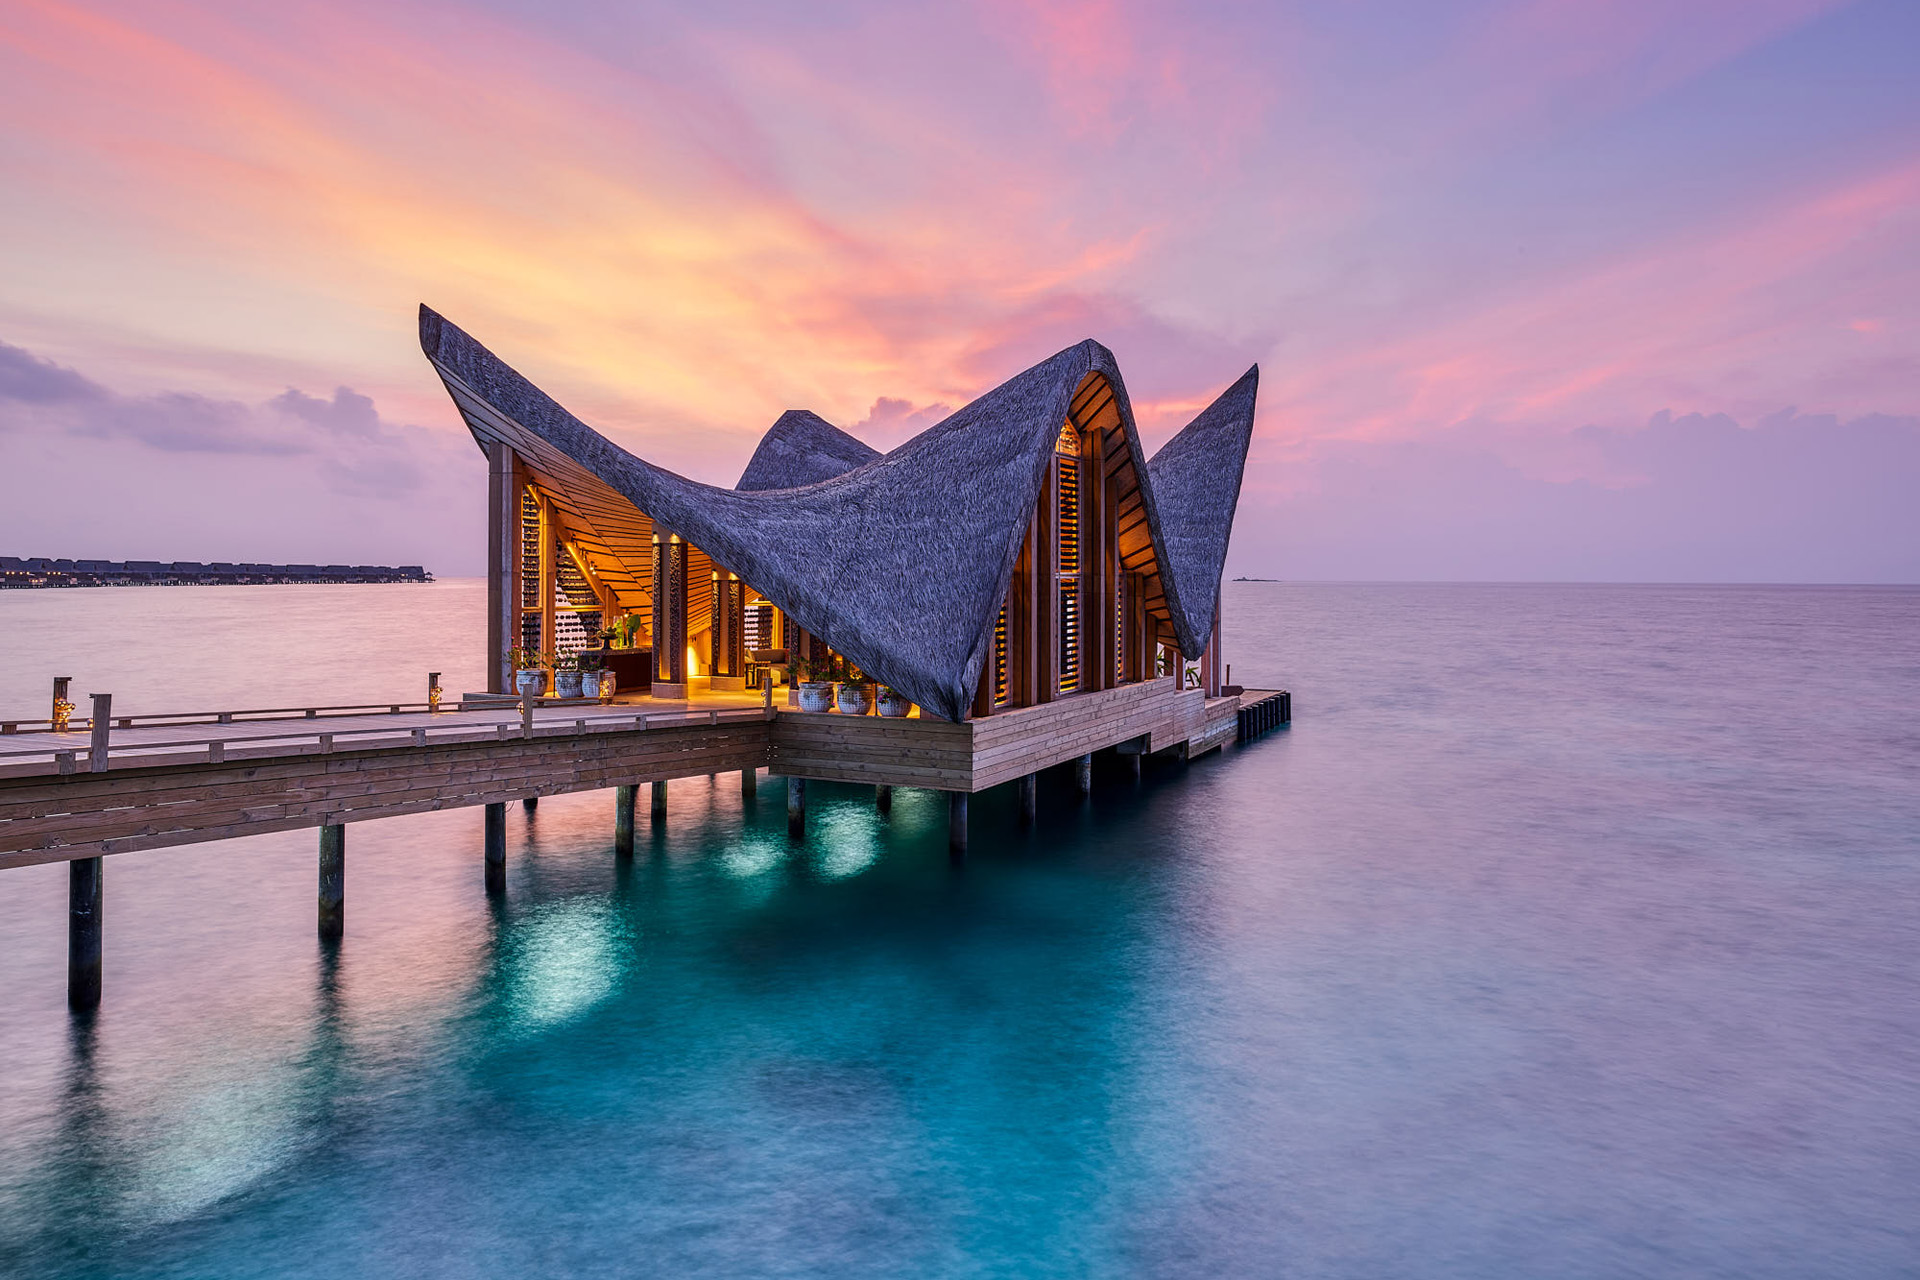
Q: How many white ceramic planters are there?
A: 6